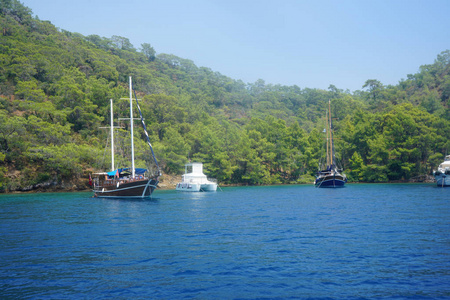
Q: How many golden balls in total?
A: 0